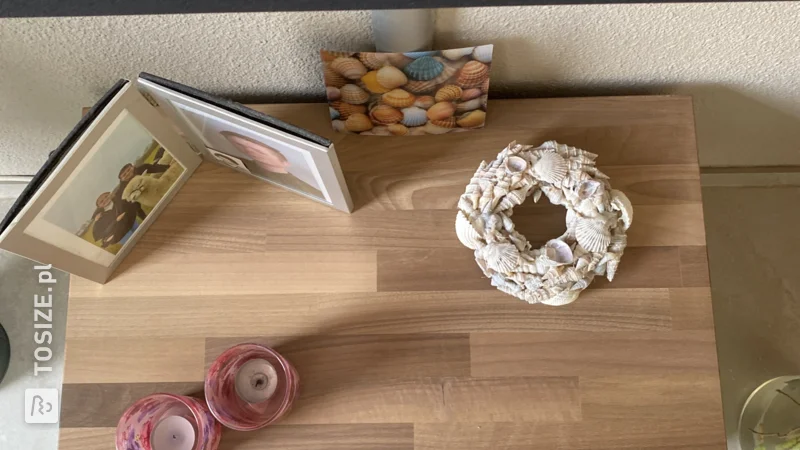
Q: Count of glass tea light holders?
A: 2